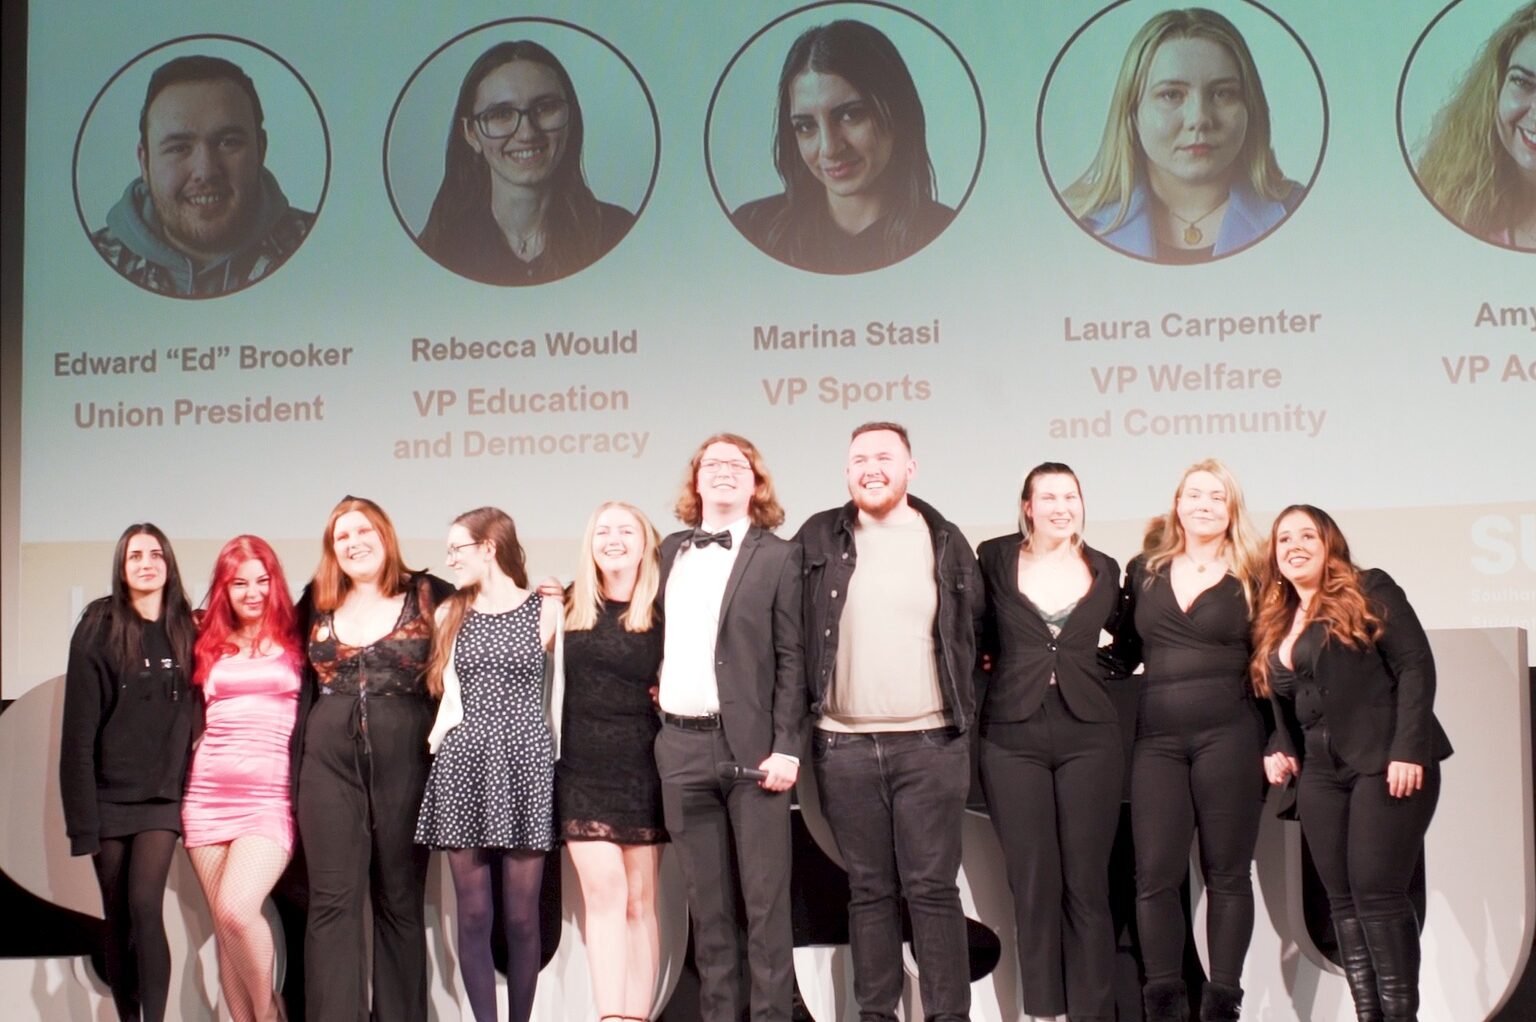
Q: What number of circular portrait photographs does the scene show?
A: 5